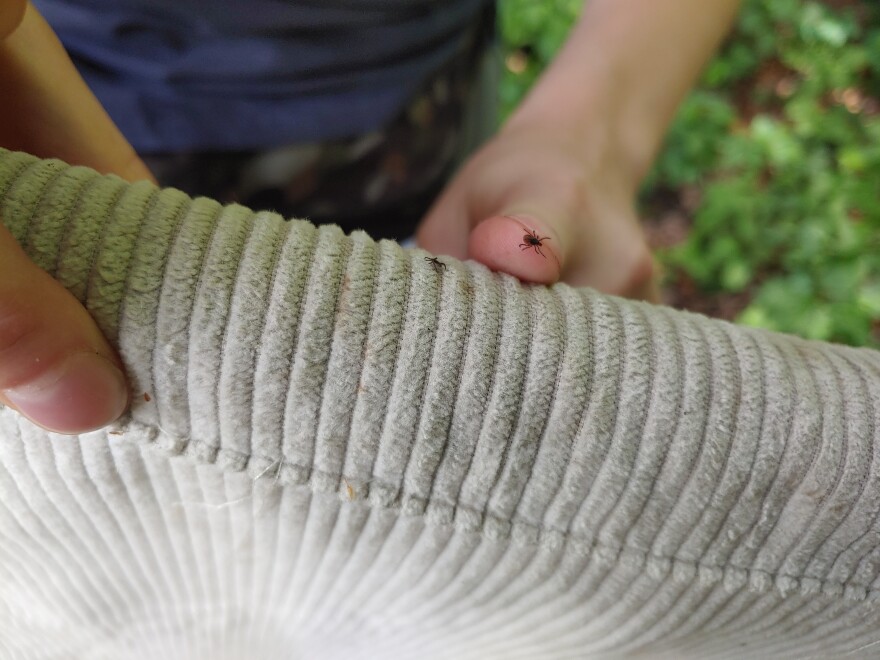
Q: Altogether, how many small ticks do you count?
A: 2